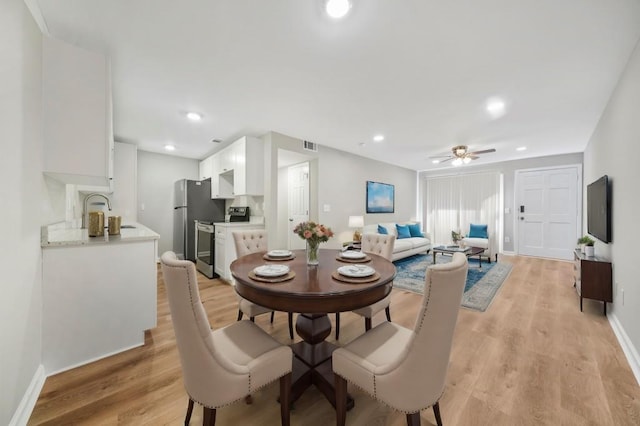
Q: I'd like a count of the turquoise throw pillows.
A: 4